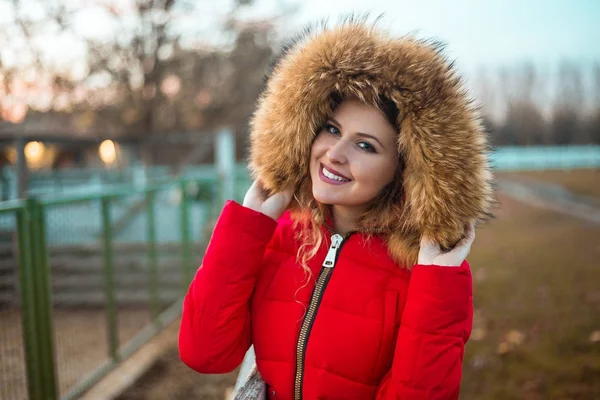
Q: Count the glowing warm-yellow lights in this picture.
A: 2